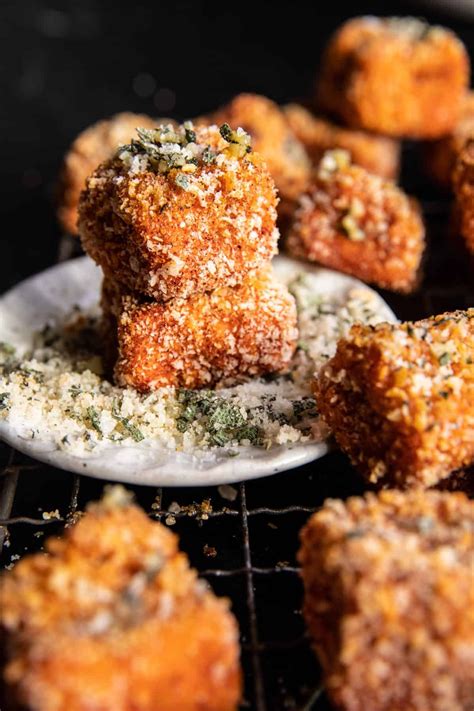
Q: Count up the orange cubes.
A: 12